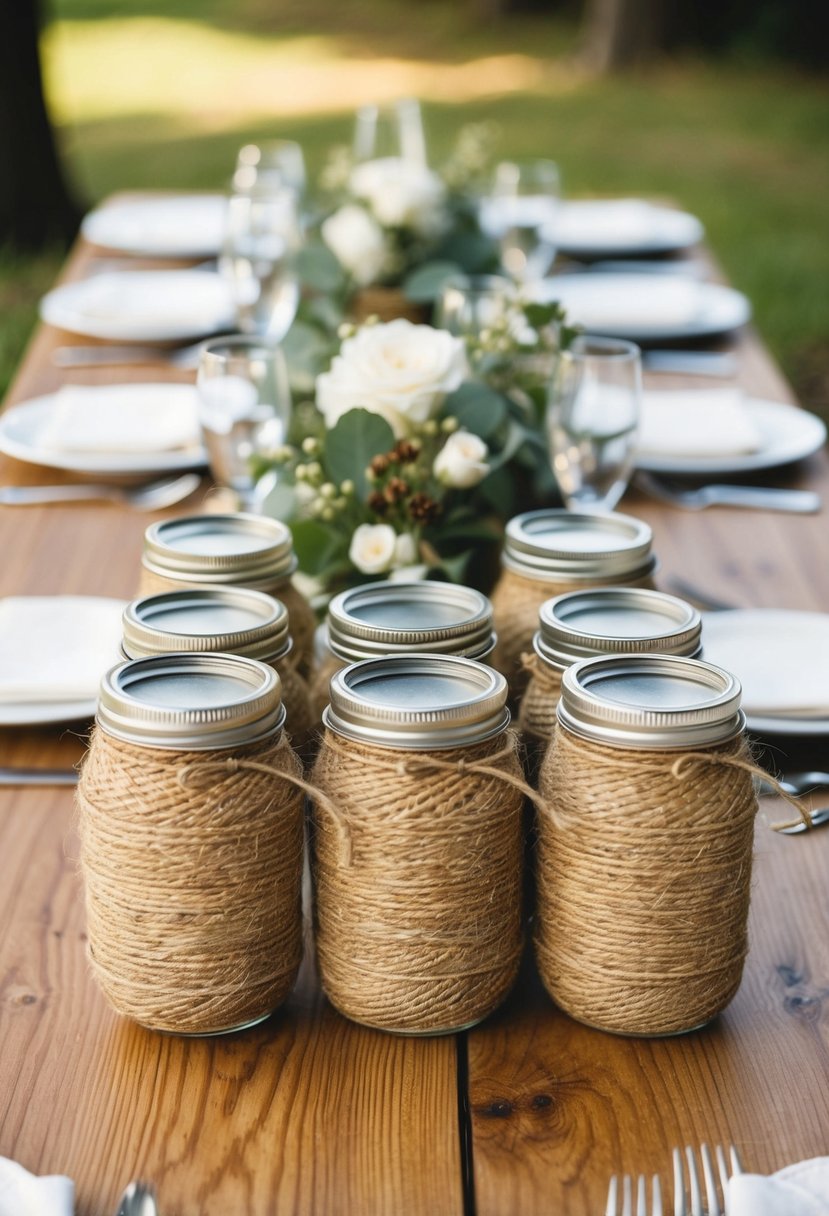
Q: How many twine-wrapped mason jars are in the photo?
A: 8